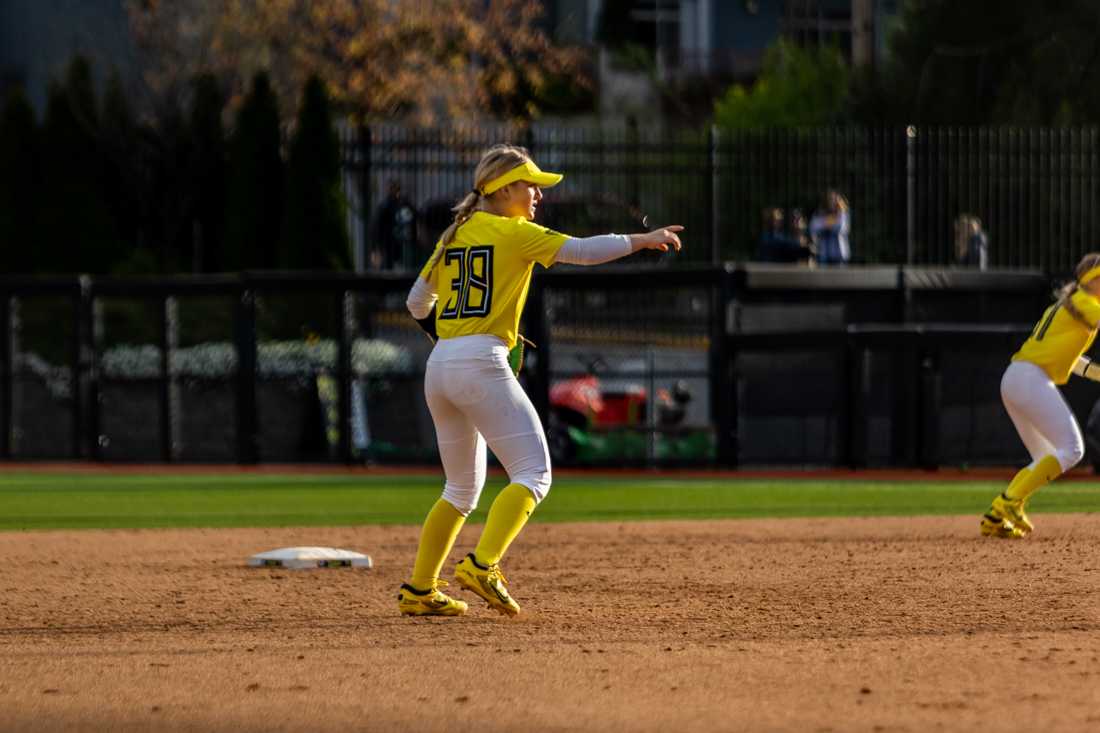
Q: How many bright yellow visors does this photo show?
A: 2